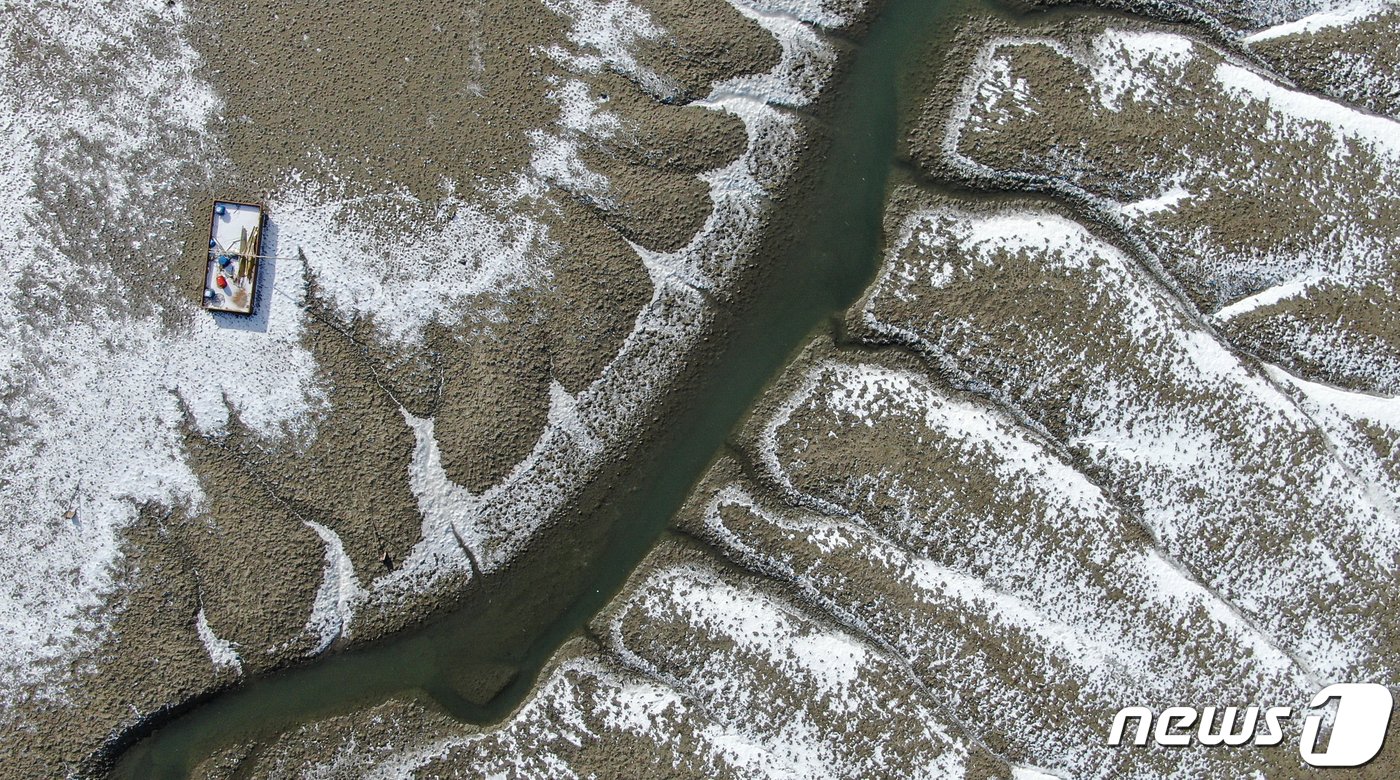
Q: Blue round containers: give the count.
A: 4